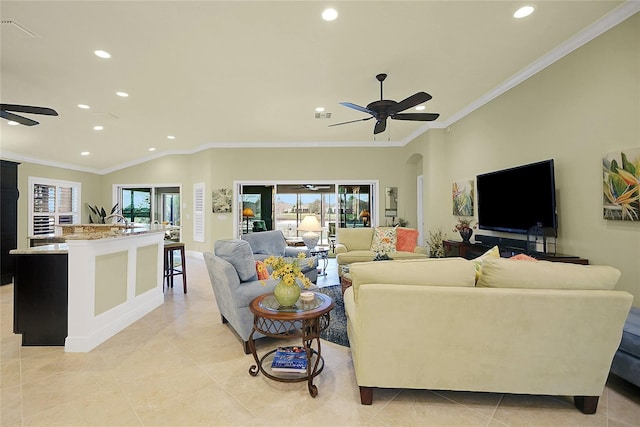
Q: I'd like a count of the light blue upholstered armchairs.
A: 2